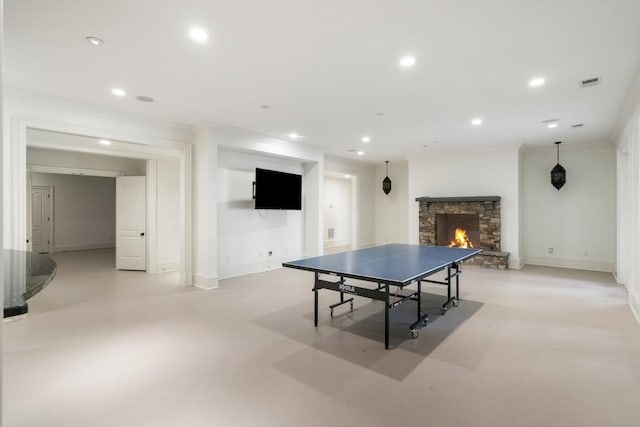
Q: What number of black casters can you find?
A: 6